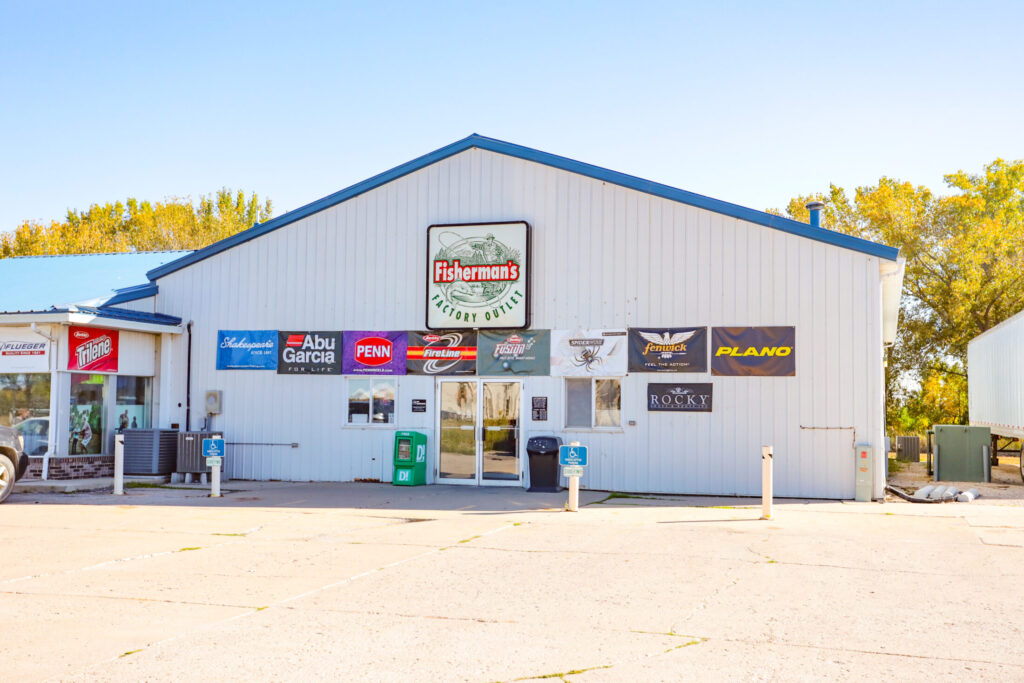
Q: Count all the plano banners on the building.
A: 1